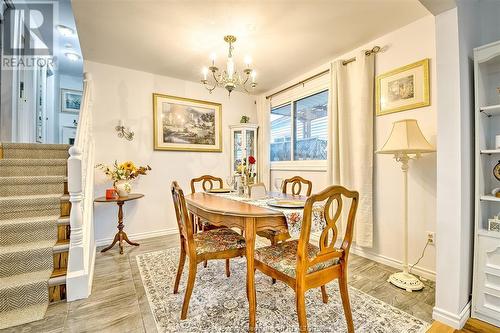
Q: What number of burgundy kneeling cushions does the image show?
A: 0